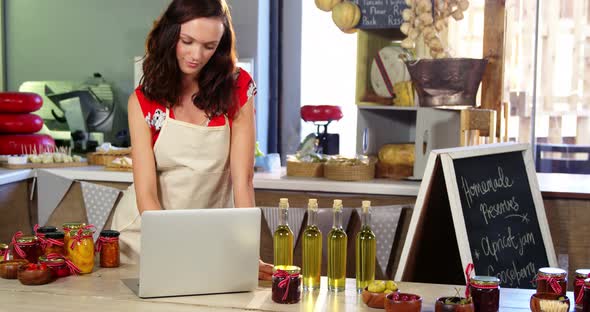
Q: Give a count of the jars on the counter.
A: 13